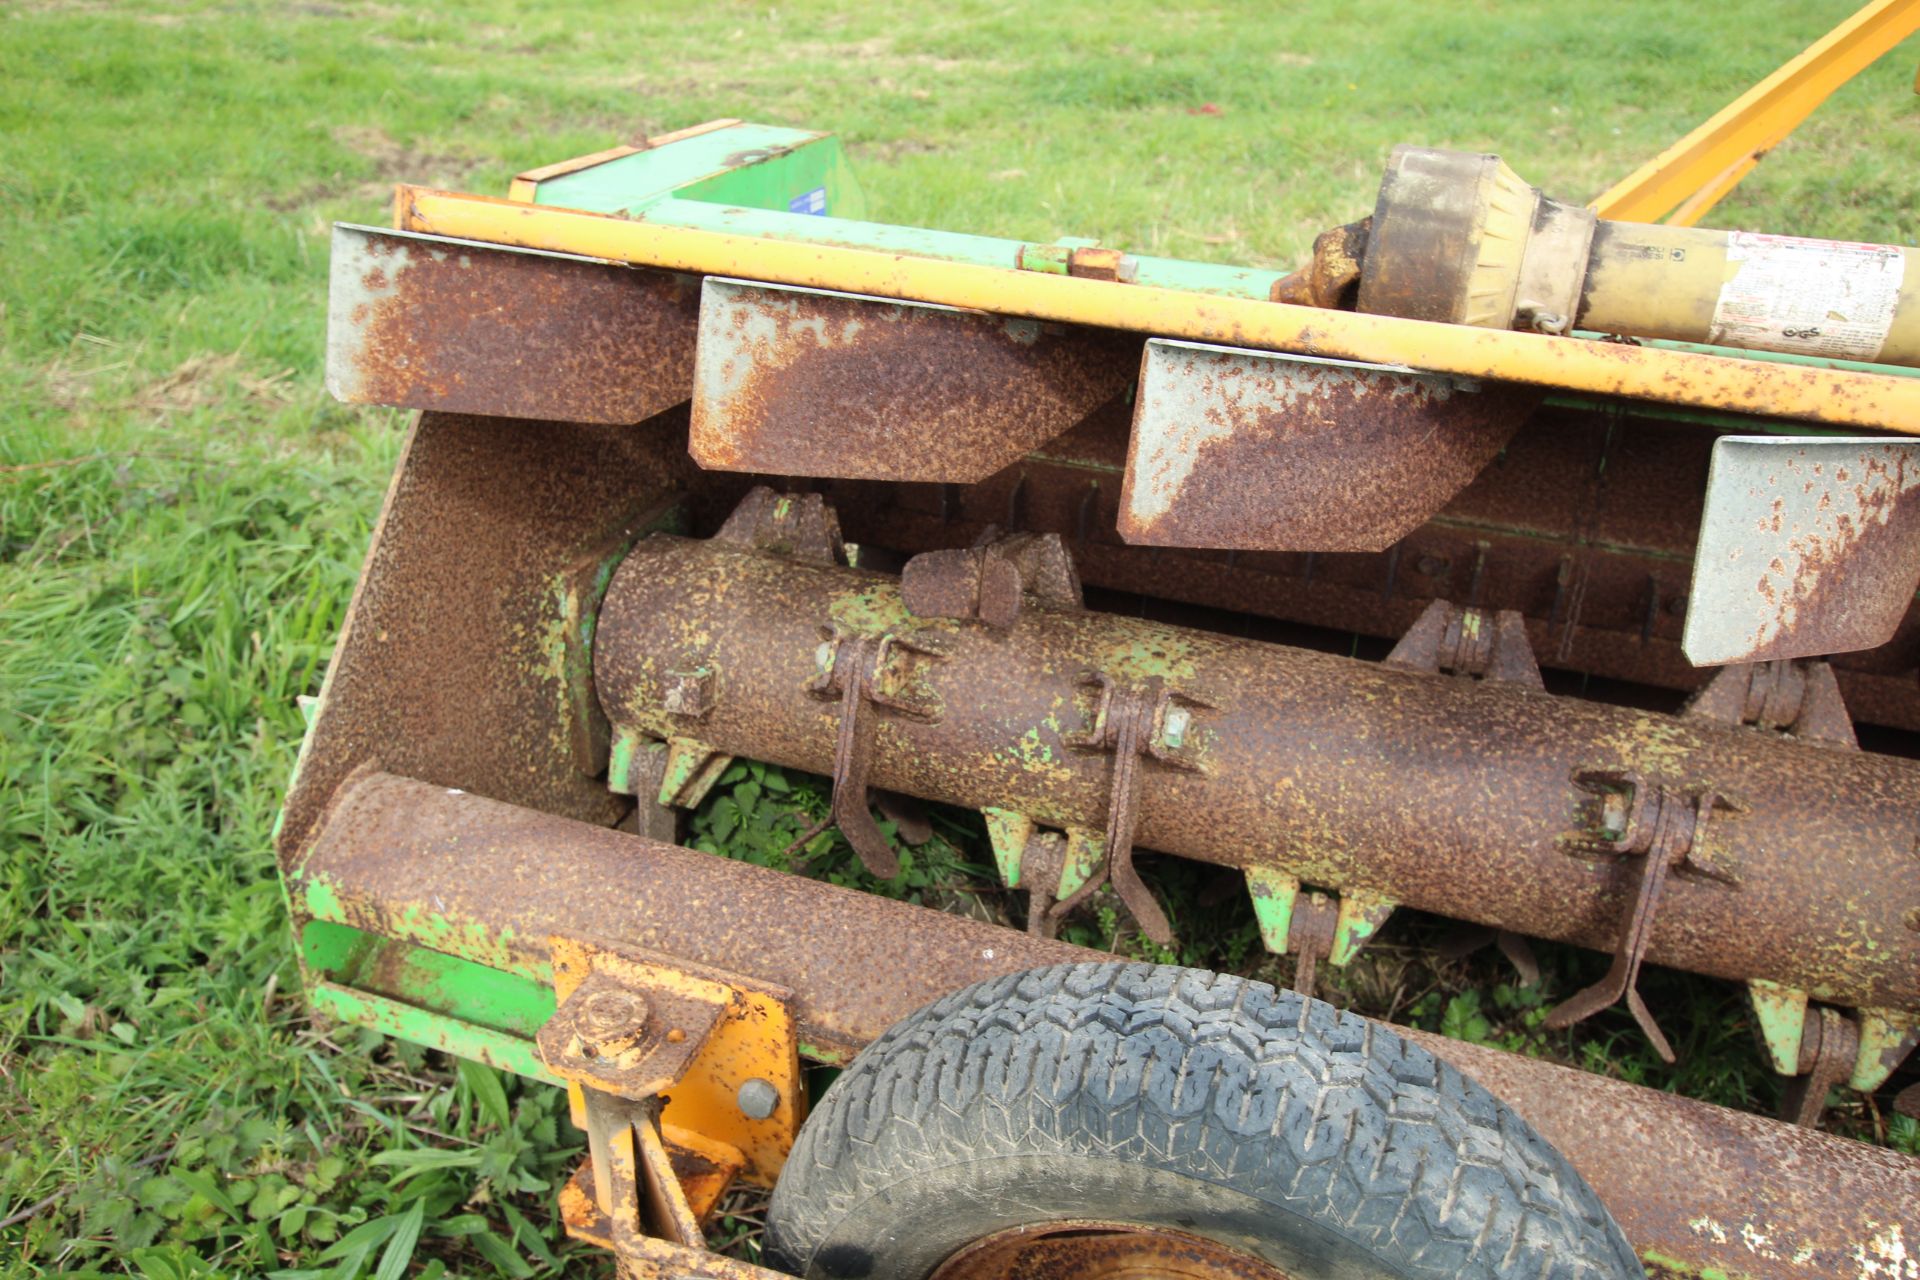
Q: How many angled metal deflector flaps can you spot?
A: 4